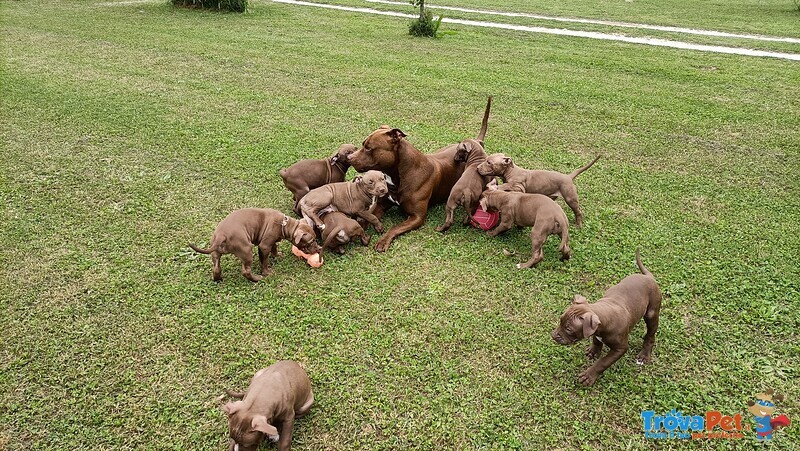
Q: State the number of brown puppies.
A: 9